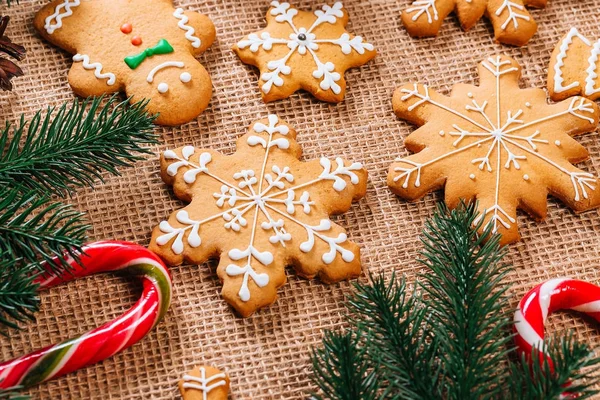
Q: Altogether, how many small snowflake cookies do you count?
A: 1